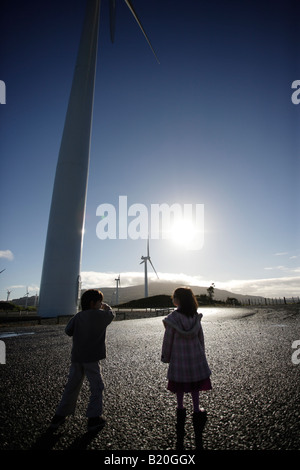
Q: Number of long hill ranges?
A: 1